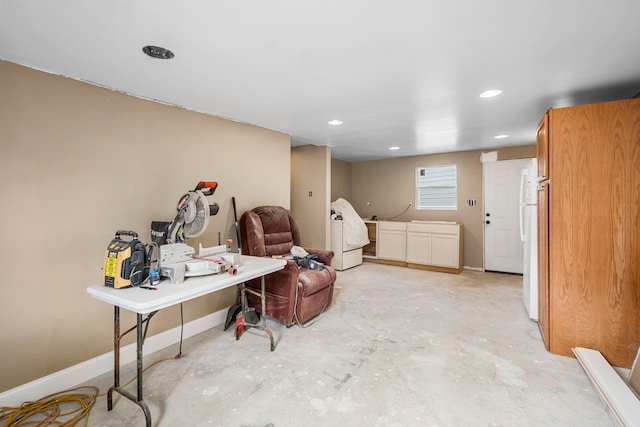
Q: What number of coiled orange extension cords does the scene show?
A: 1